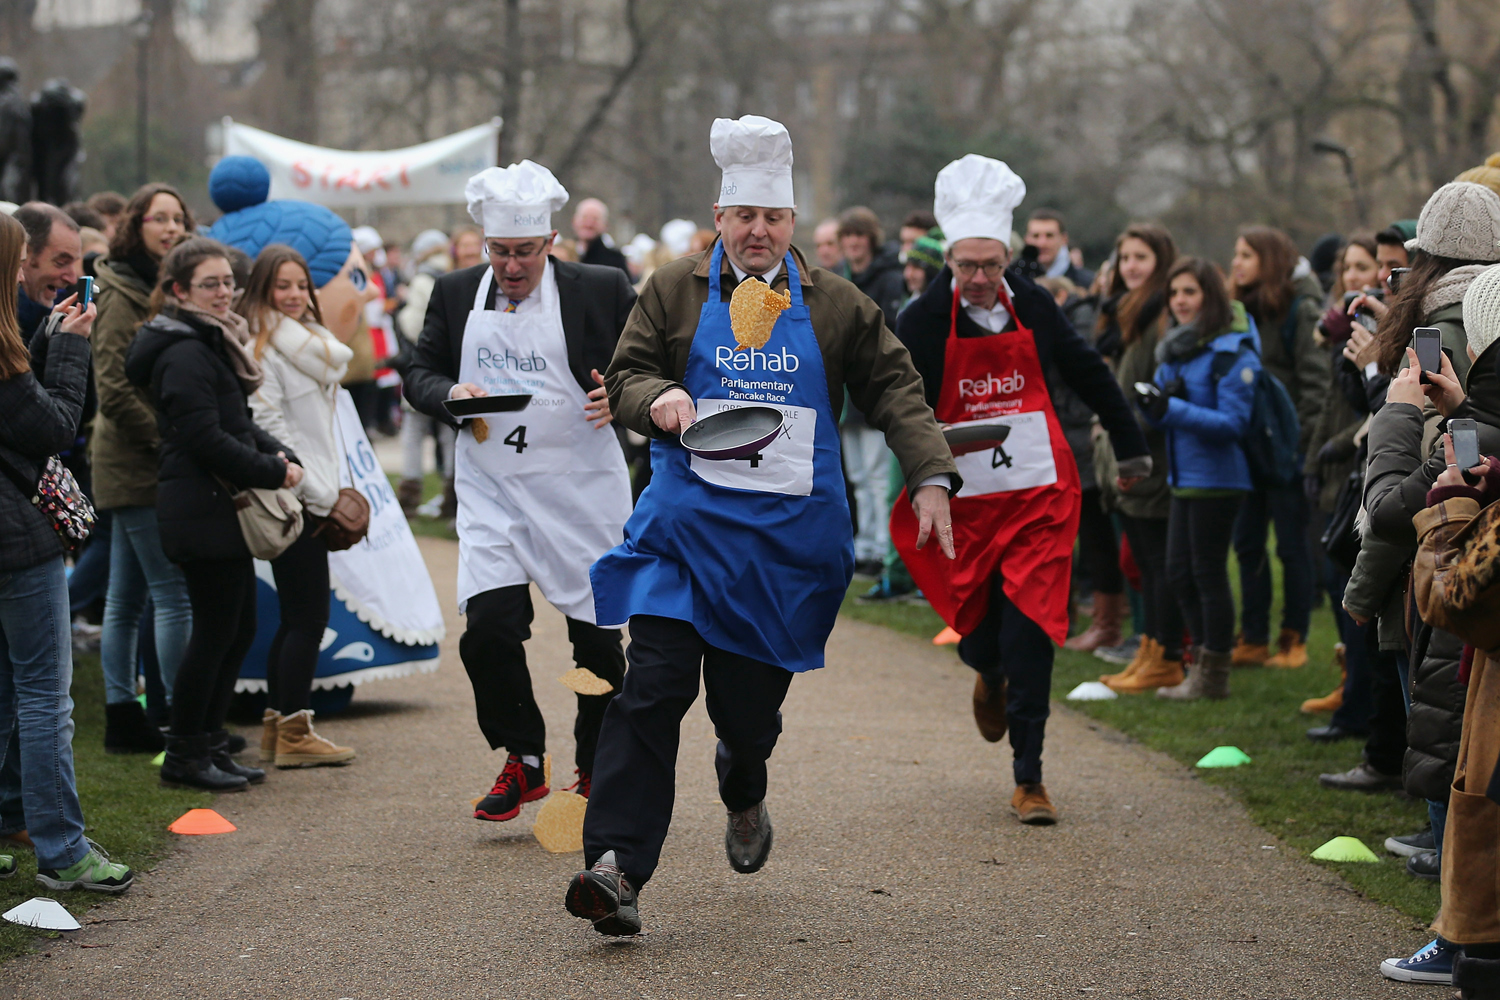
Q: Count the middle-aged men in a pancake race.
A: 3